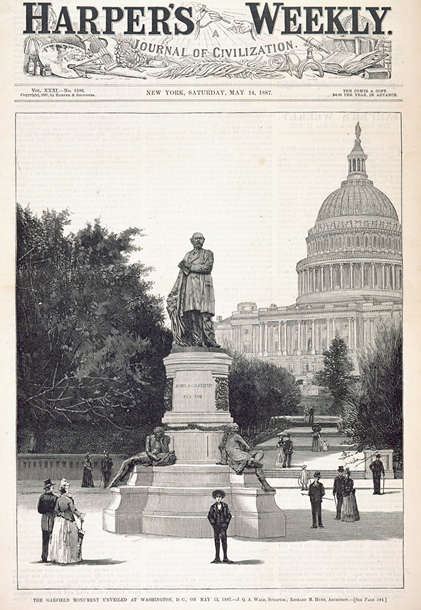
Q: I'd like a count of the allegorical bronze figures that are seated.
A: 2